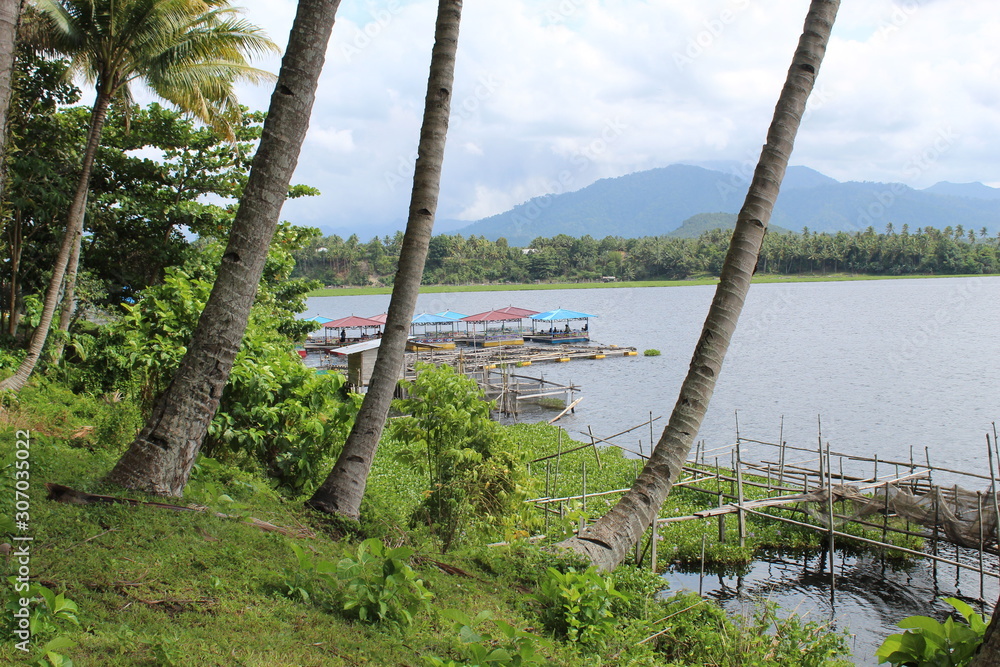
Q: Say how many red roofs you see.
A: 4